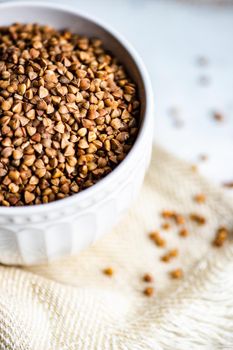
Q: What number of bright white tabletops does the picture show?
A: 1